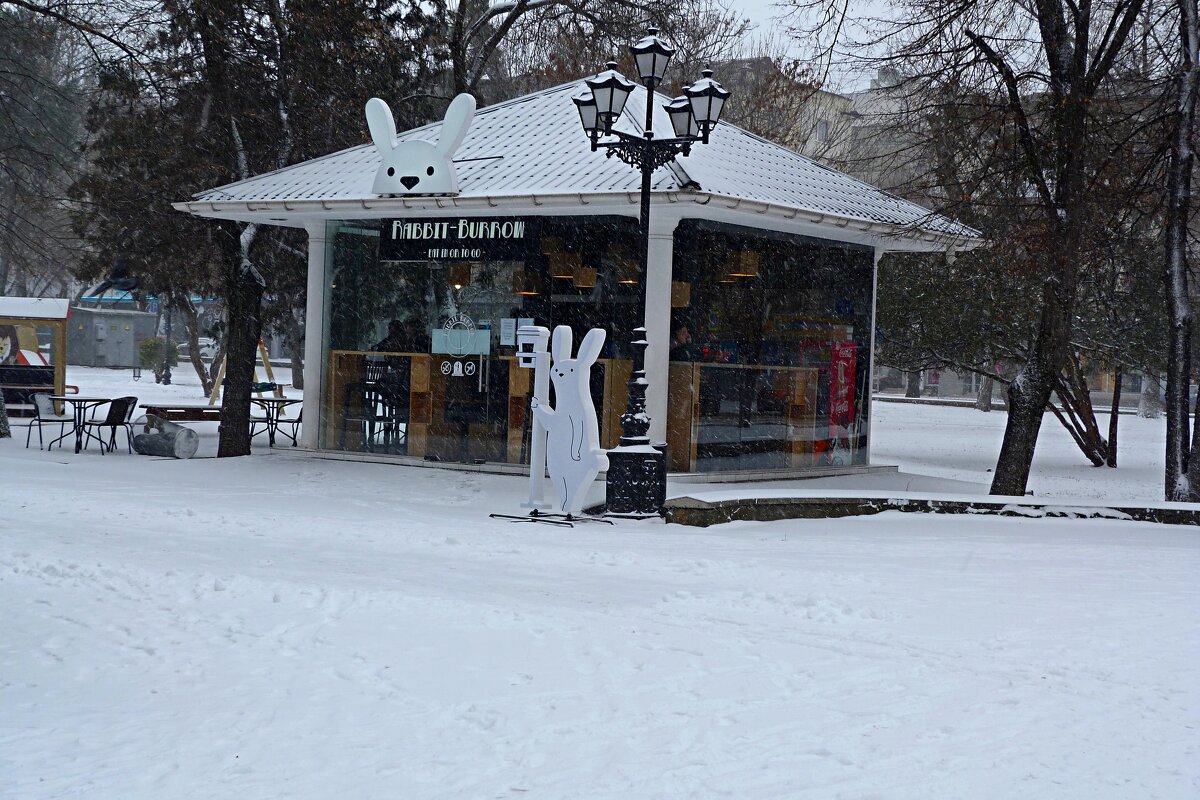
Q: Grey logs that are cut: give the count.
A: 1